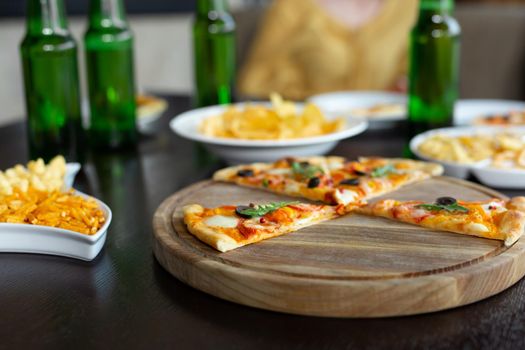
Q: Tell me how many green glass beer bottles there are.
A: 4